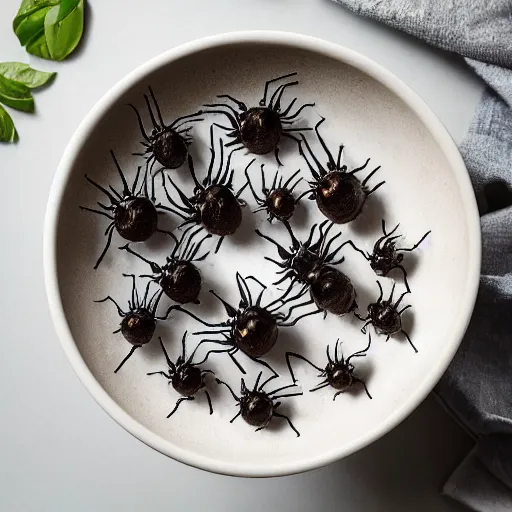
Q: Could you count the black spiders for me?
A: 15